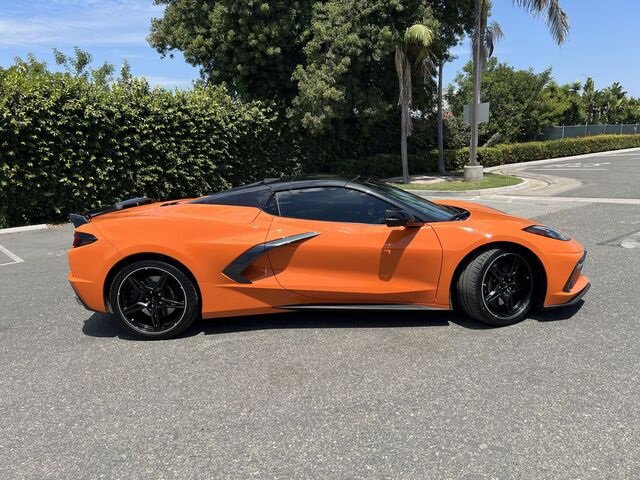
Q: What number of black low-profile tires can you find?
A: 2